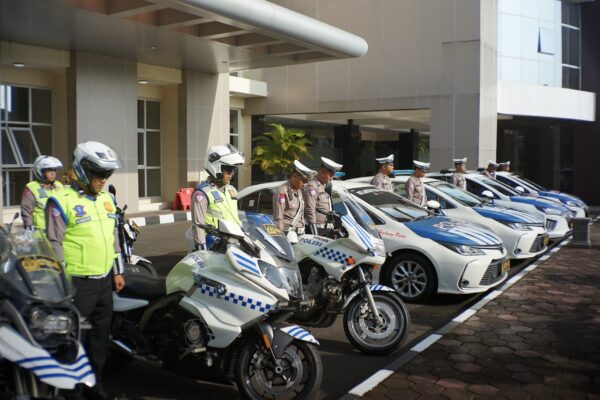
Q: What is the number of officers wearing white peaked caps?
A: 7